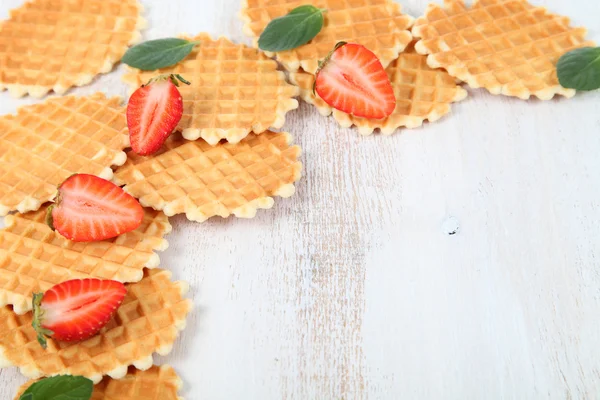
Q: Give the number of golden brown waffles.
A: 10